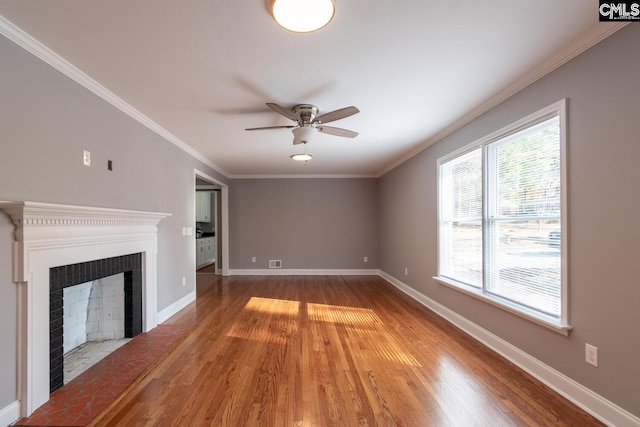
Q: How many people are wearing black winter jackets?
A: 0